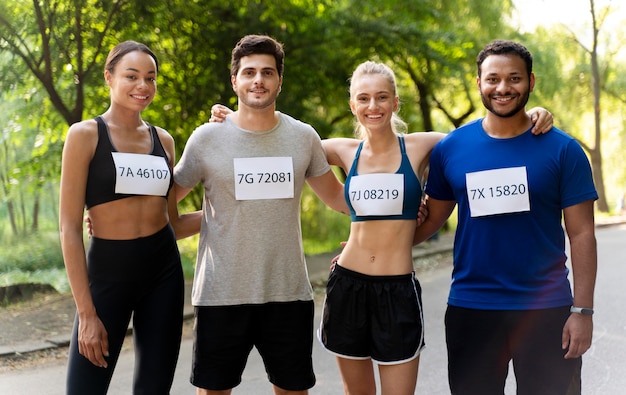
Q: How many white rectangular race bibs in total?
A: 4